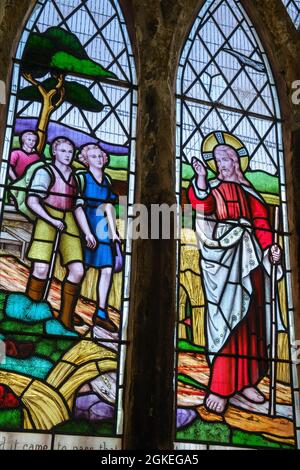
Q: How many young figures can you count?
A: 3